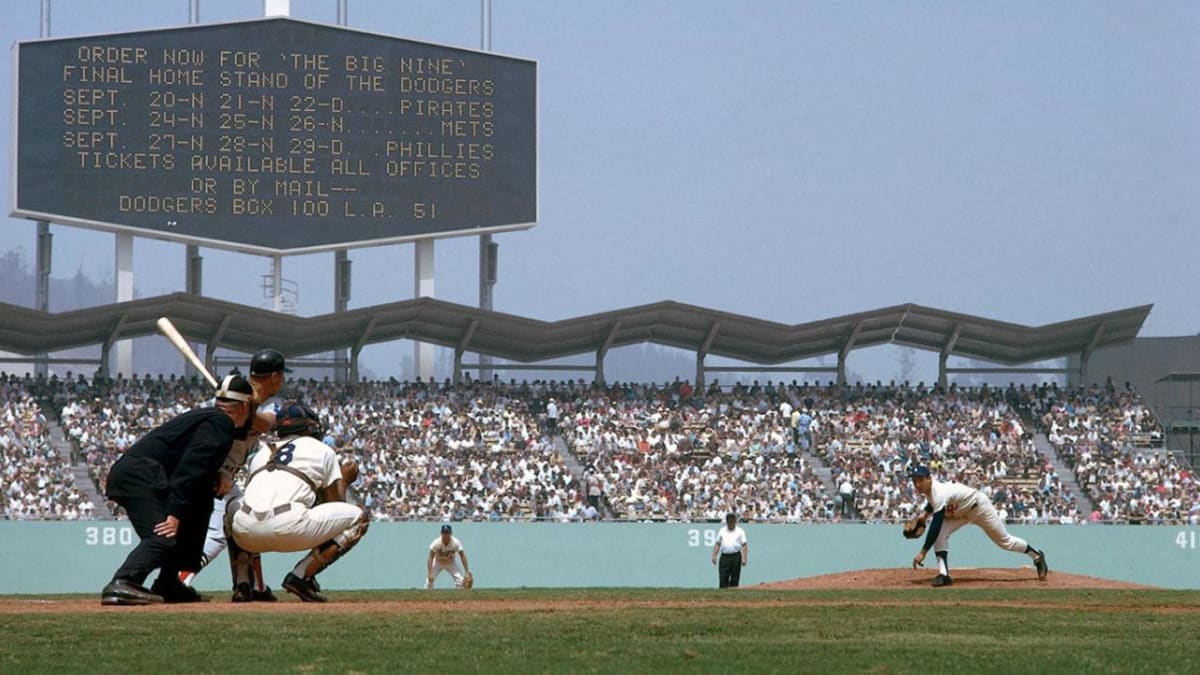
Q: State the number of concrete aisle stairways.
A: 4